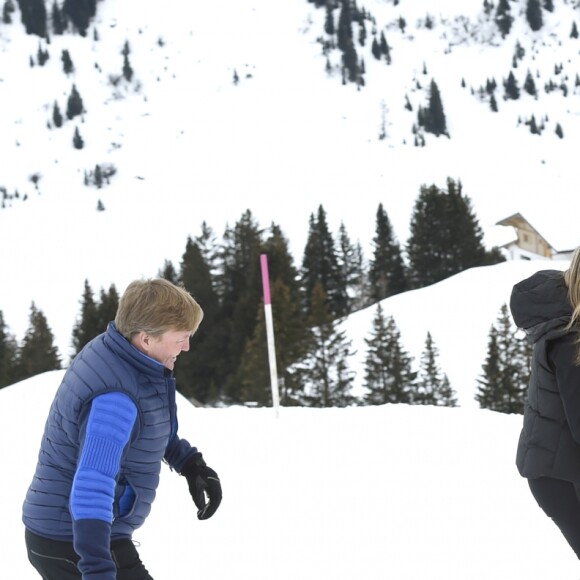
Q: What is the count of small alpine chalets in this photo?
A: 1